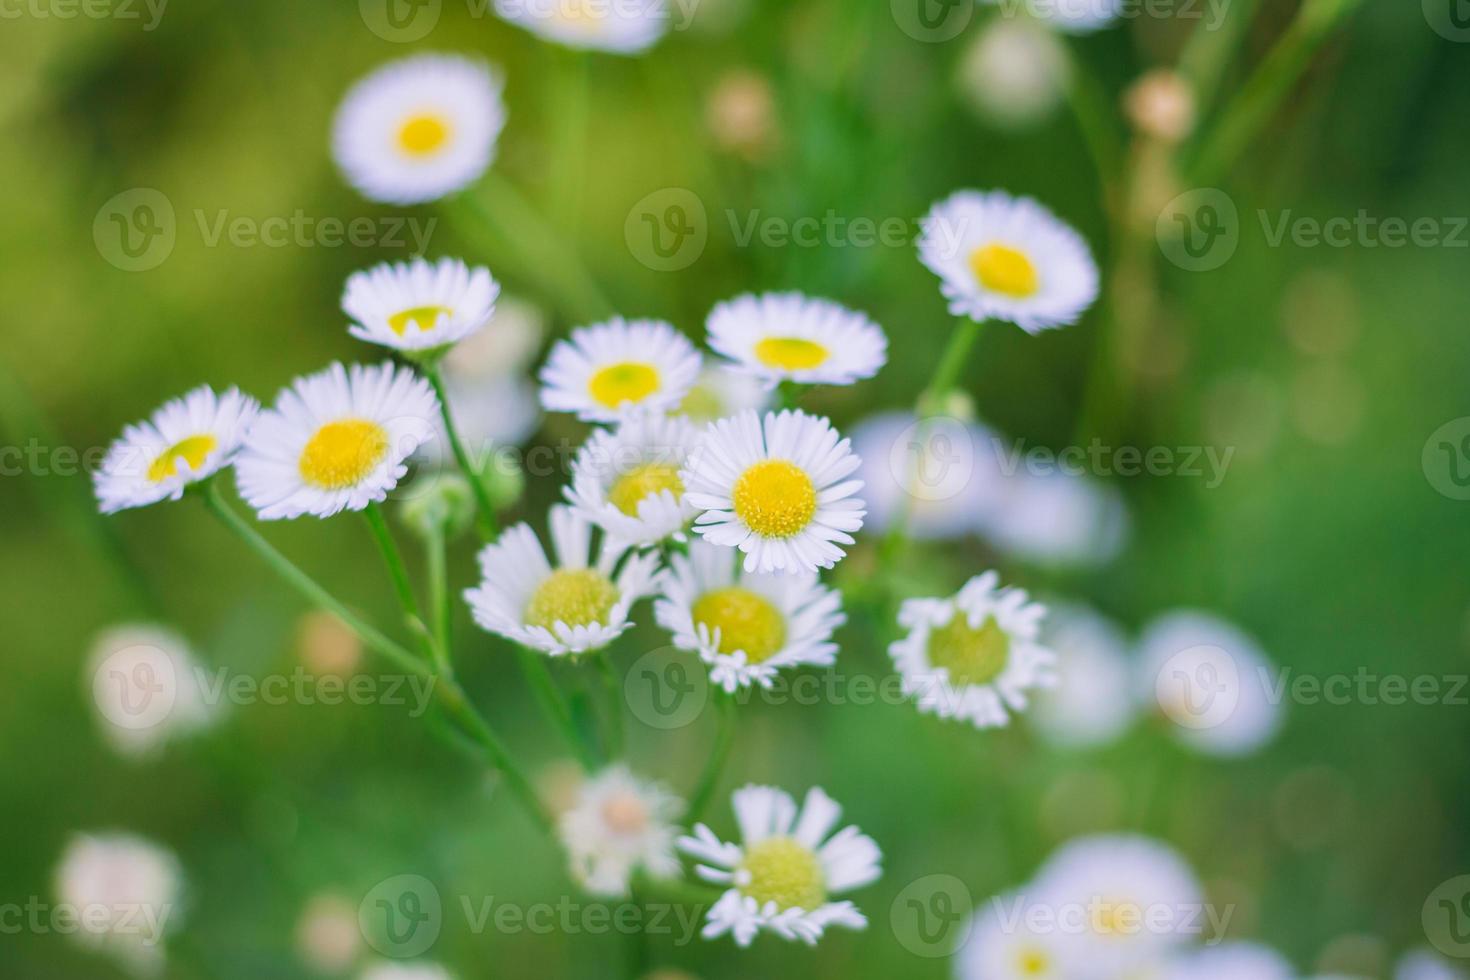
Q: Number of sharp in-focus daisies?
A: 12